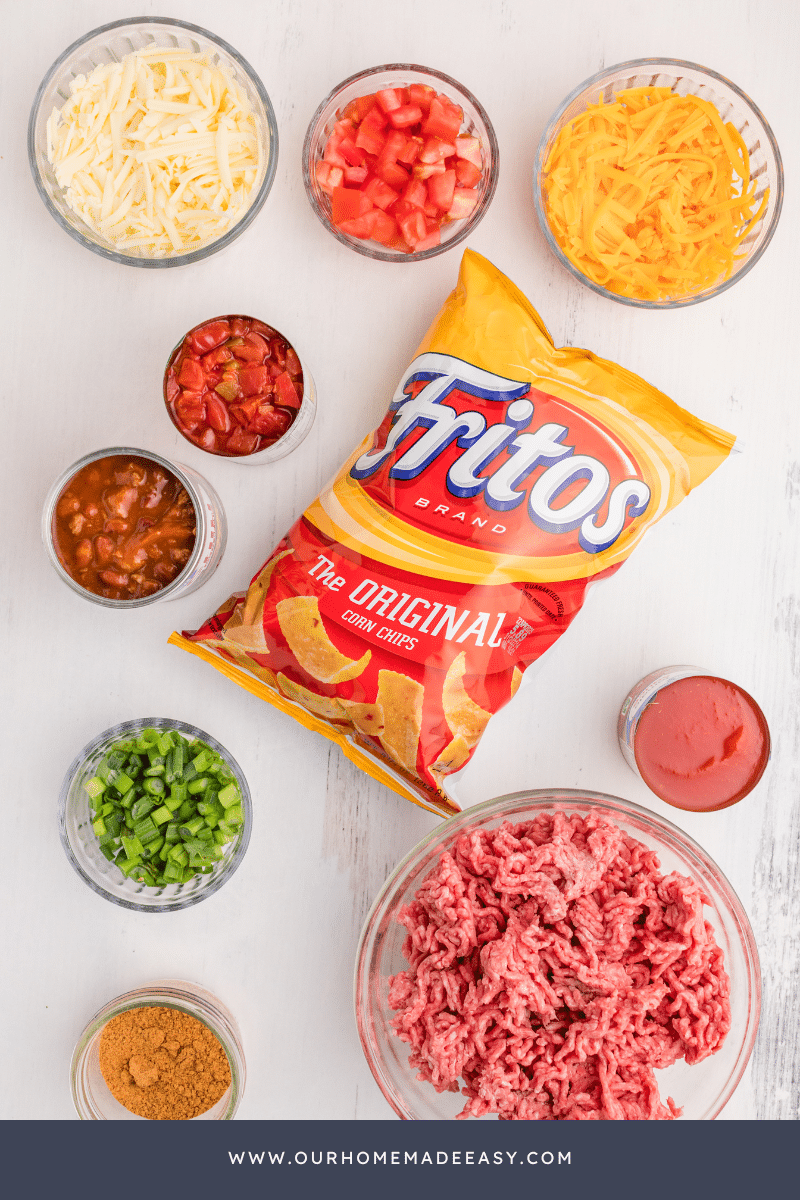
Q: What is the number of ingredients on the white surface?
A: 10